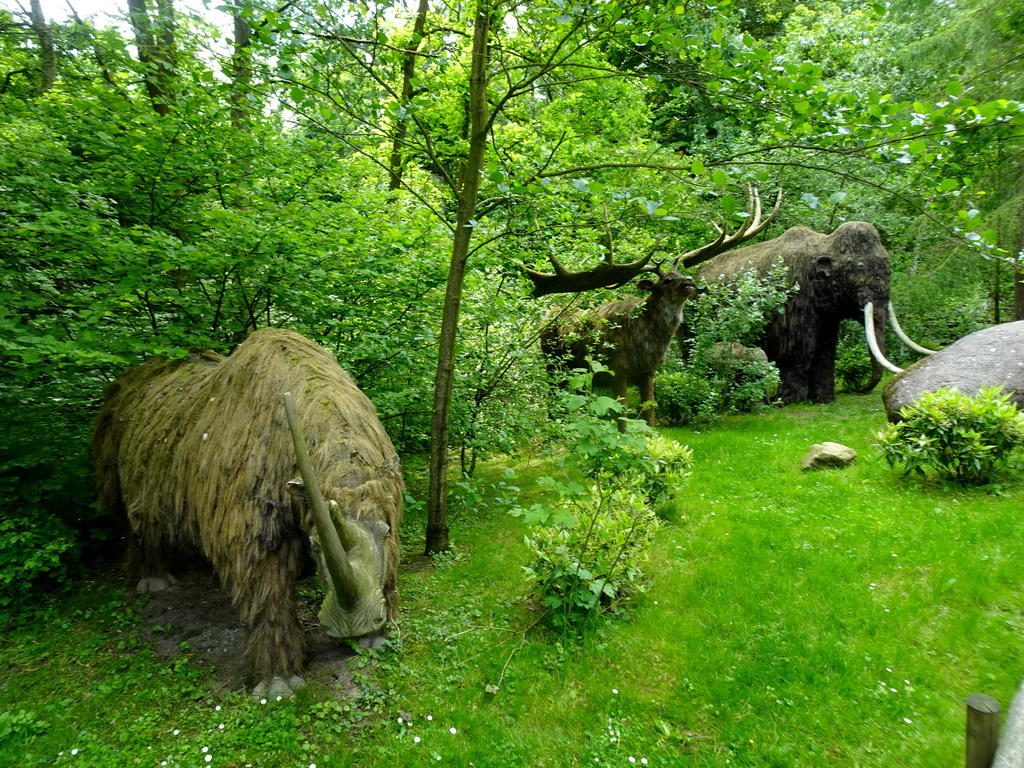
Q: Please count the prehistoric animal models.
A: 3